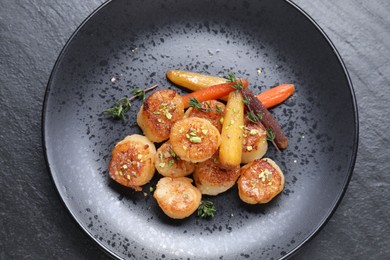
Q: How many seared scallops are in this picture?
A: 9